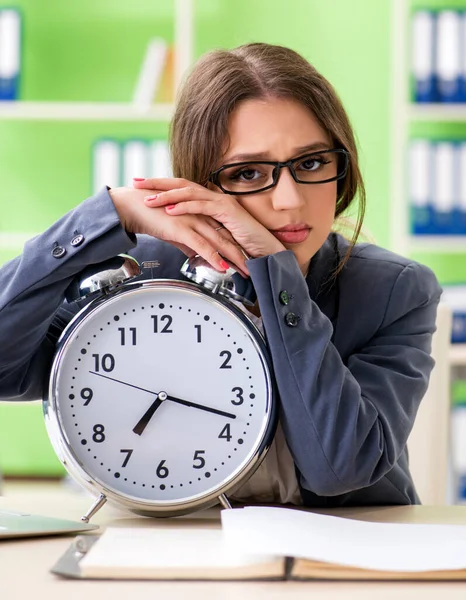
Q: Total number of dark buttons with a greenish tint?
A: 2